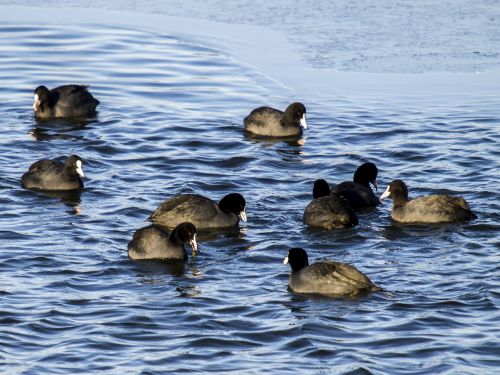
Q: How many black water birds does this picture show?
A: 9